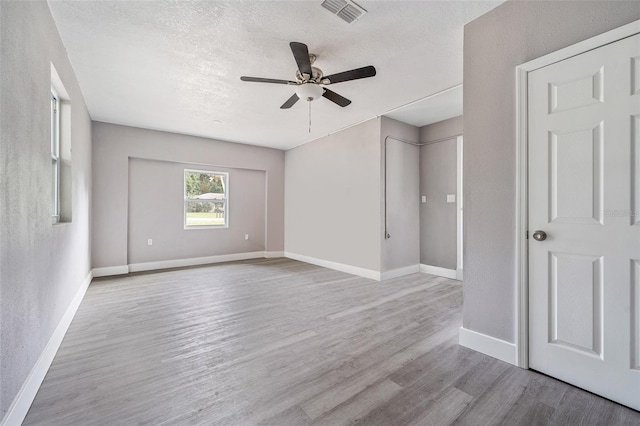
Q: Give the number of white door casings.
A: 2